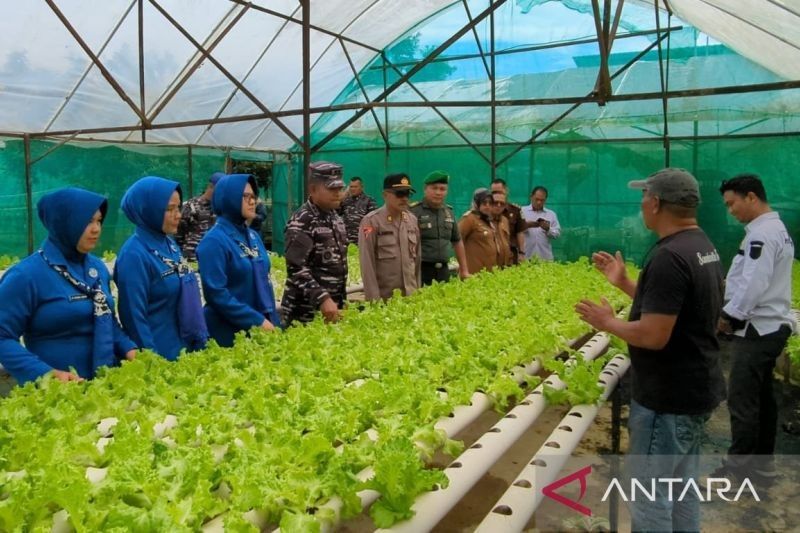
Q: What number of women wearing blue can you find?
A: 3